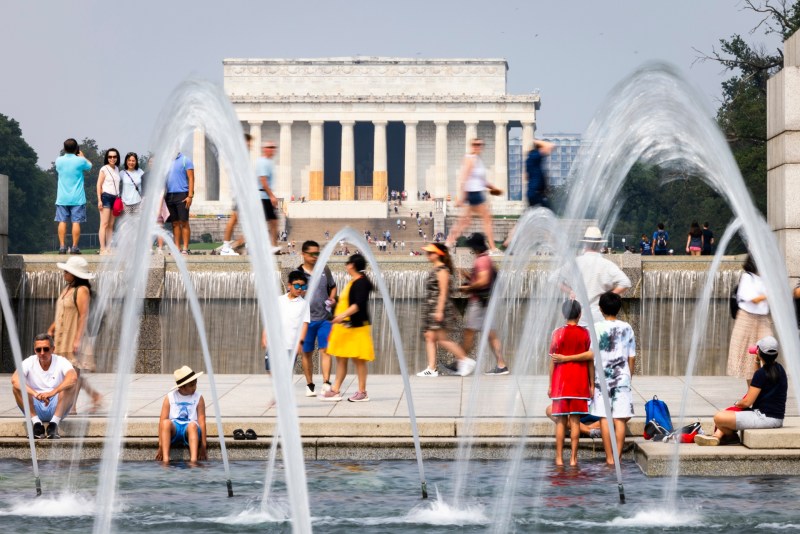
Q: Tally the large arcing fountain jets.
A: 2